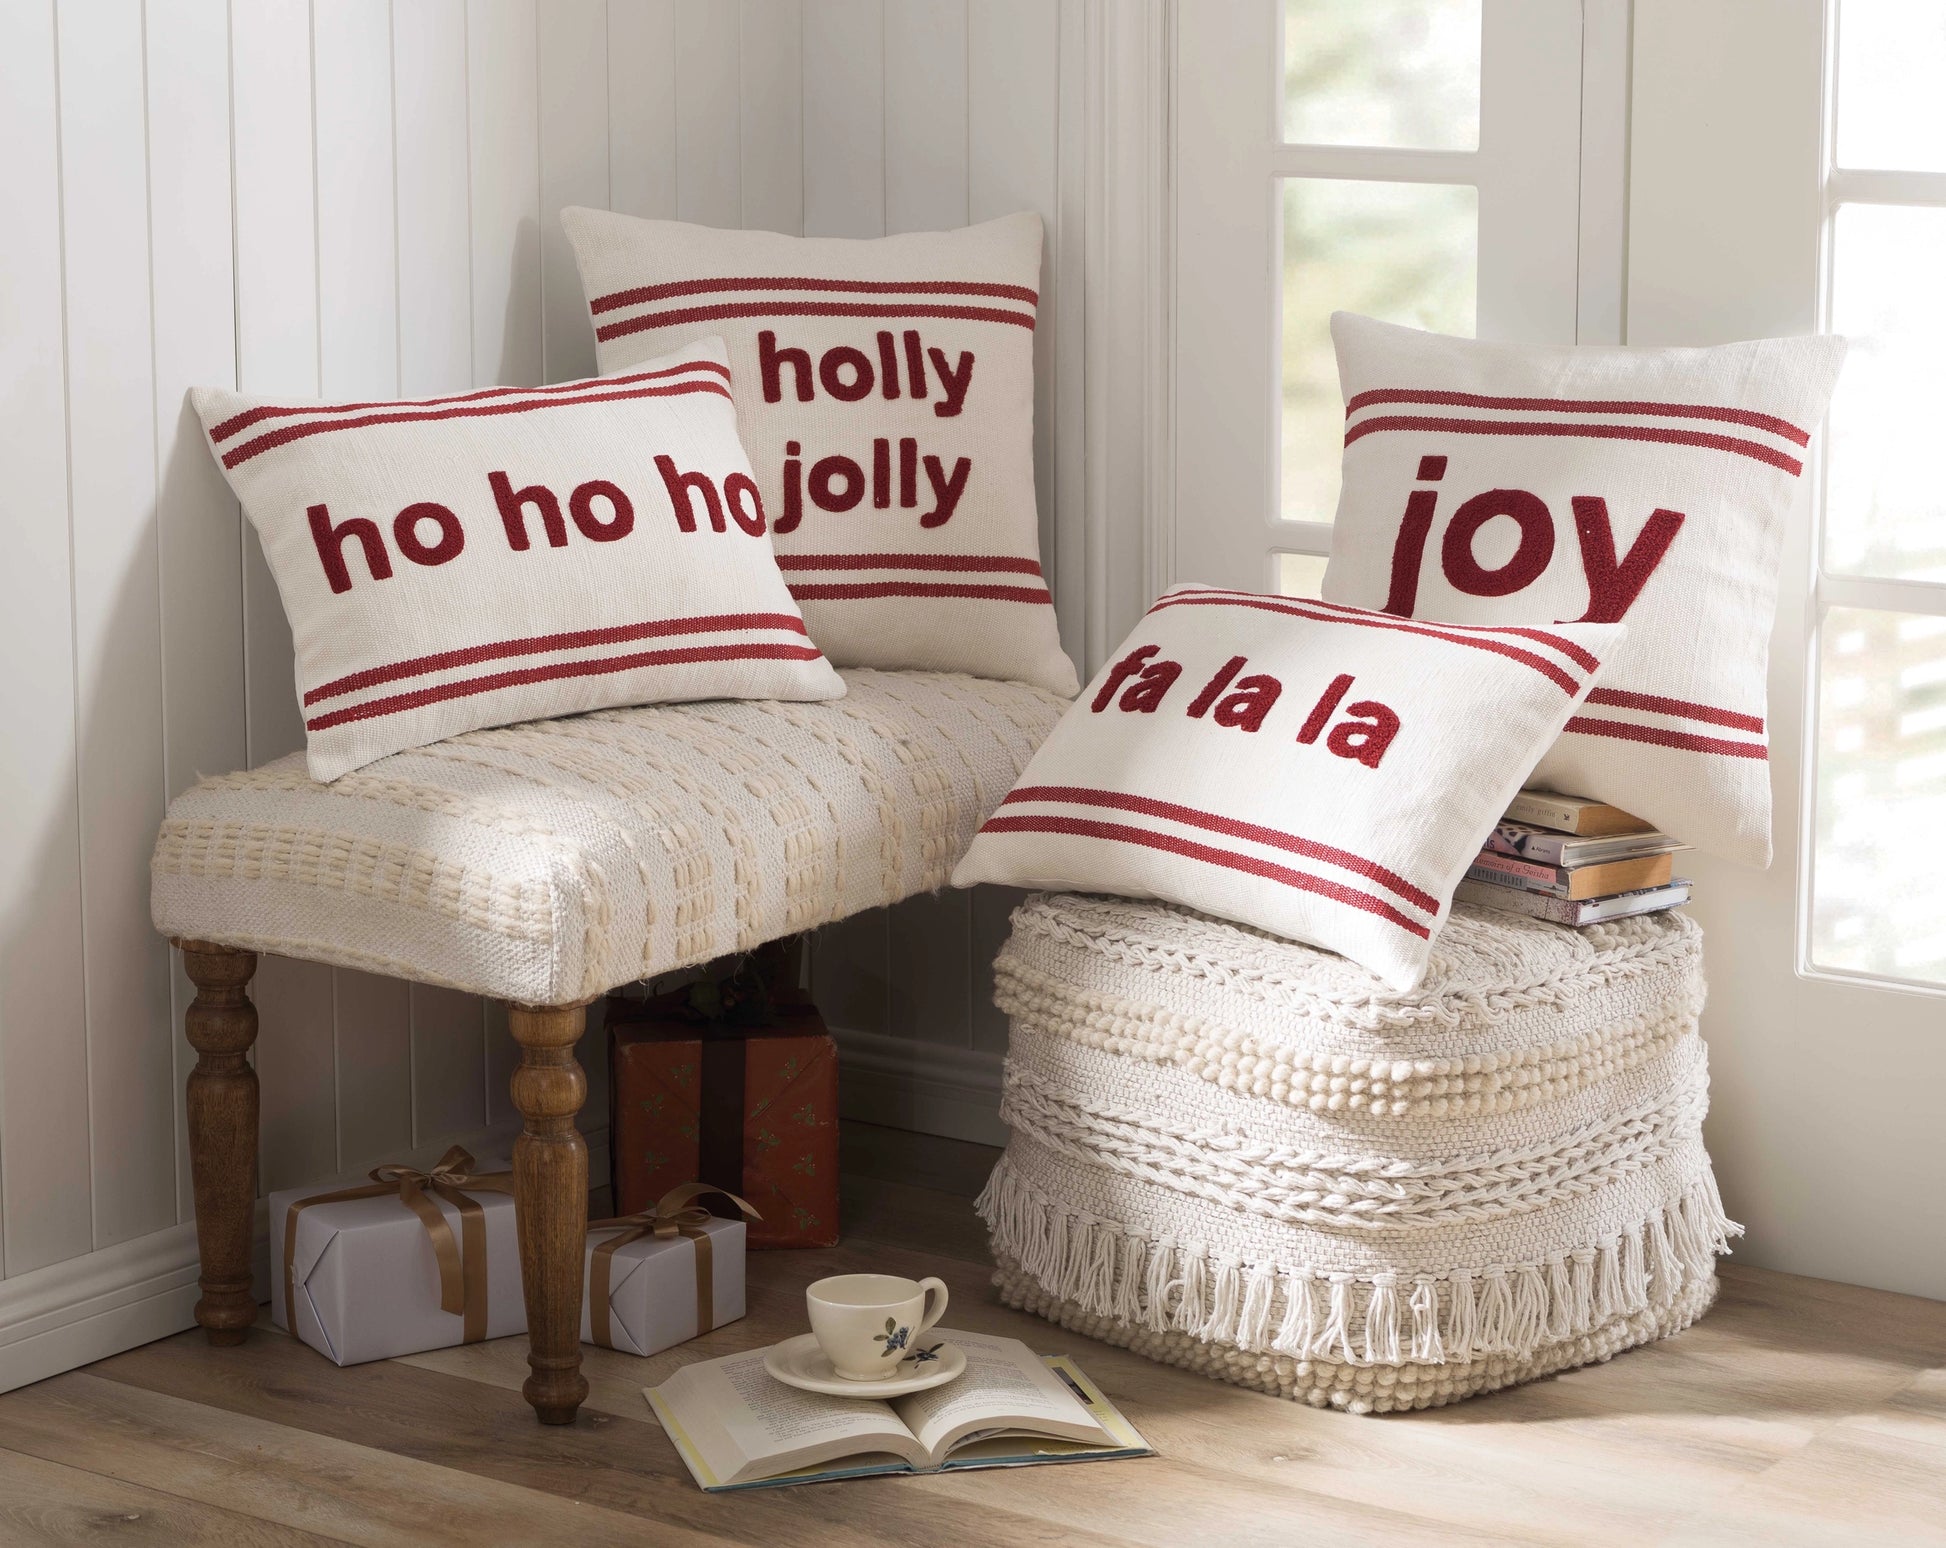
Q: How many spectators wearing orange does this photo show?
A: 0